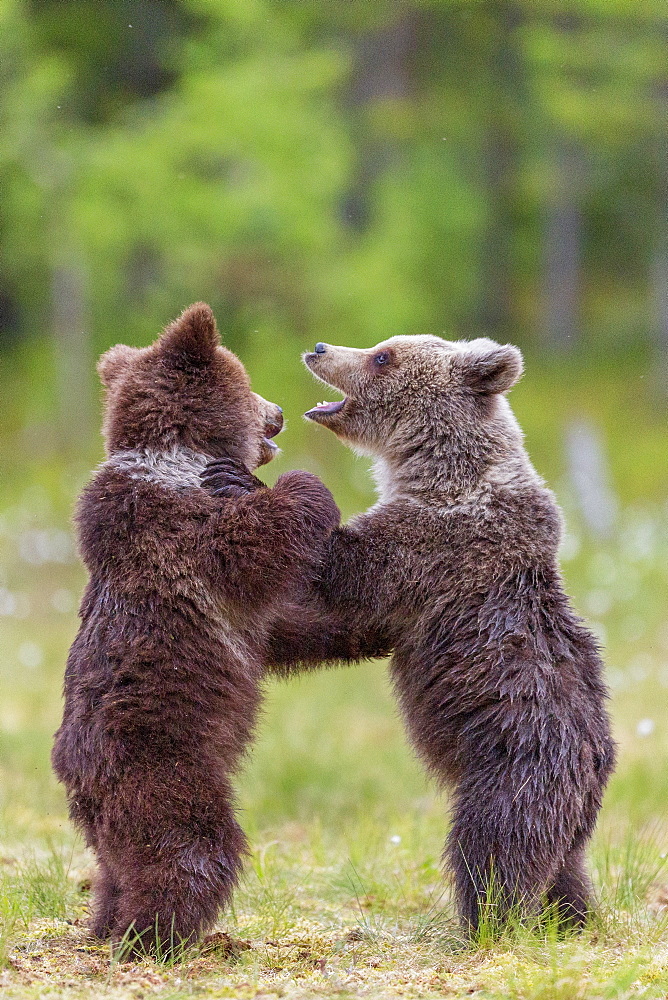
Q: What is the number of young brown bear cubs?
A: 2